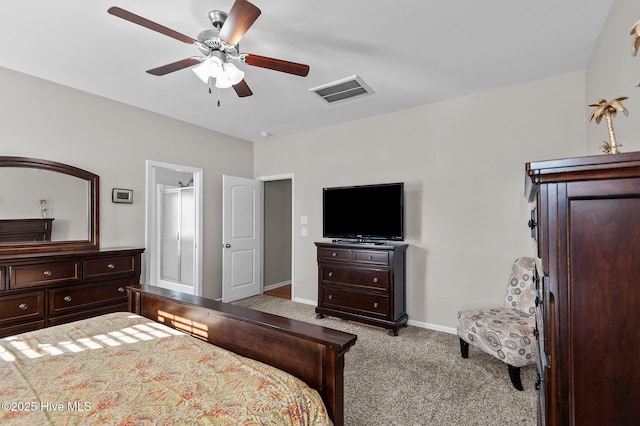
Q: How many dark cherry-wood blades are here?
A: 5